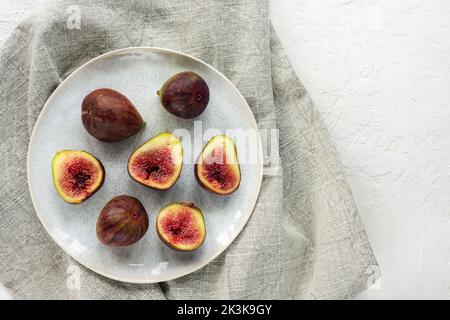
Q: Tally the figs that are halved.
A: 4